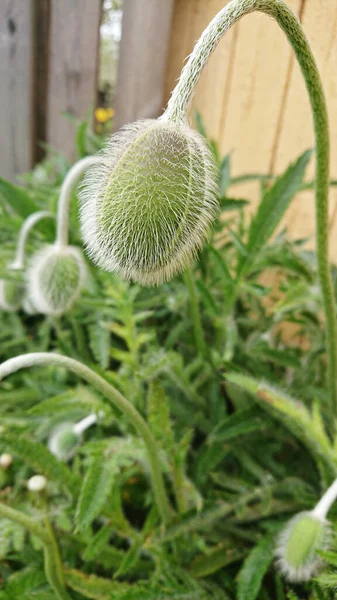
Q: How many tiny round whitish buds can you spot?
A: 2